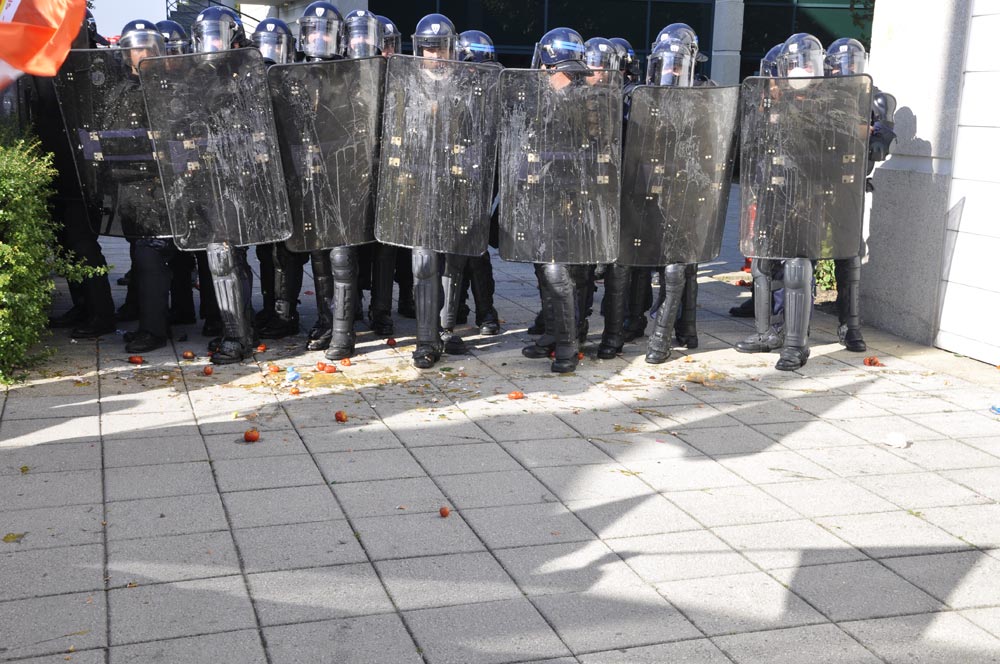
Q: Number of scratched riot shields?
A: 7